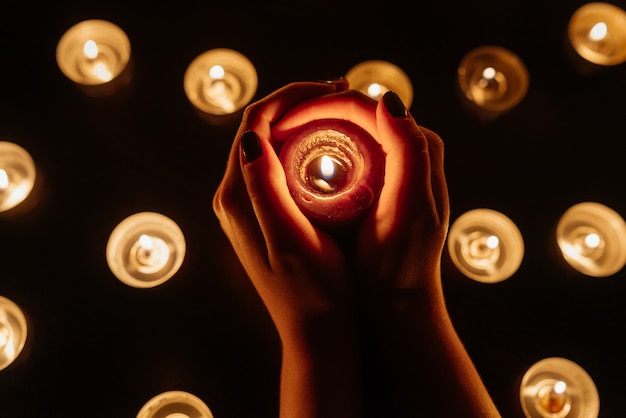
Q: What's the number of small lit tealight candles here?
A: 12